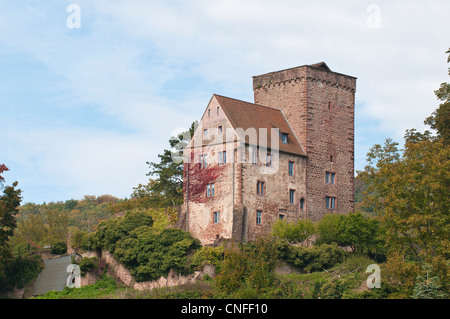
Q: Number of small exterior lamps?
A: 0